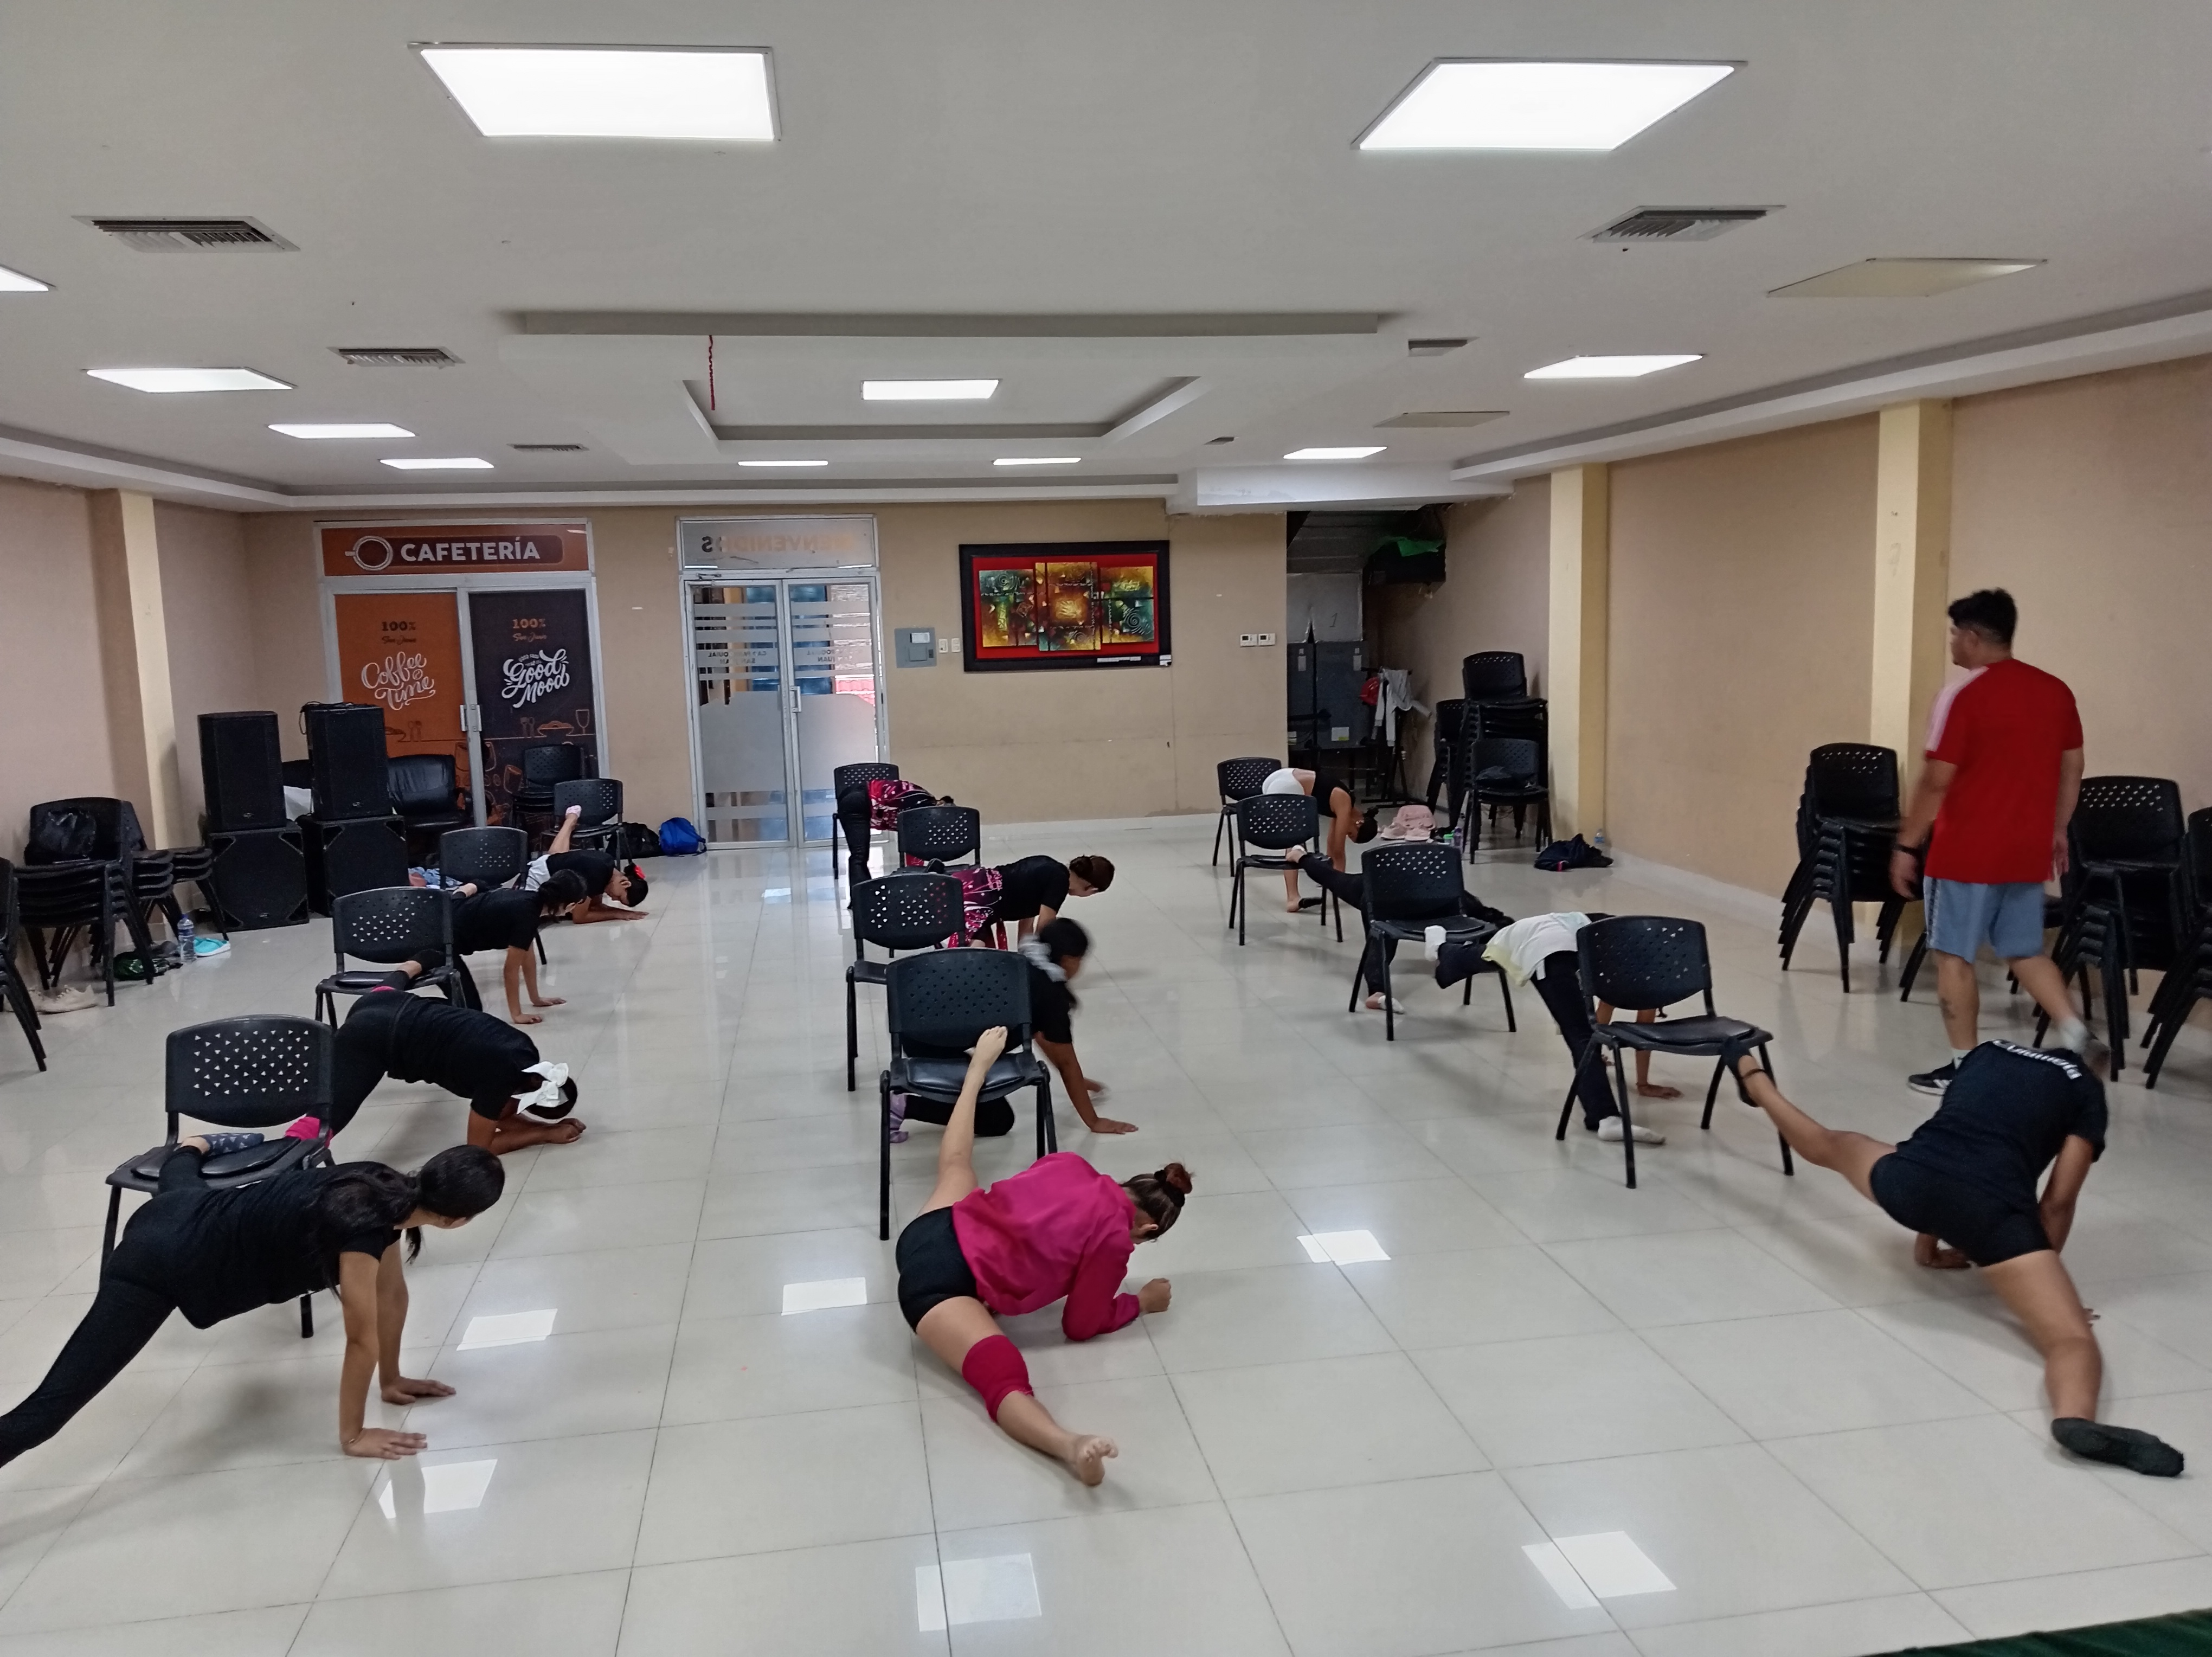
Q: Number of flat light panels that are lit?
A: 11